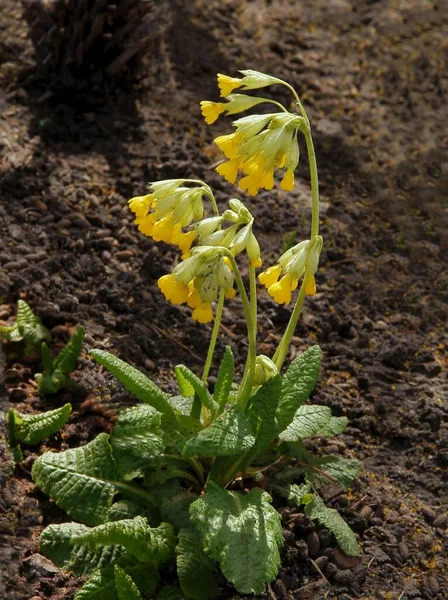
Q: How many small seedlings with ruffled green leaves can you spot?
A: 3